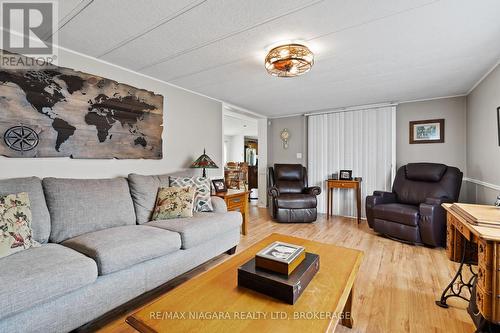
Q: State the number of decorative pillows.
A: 3